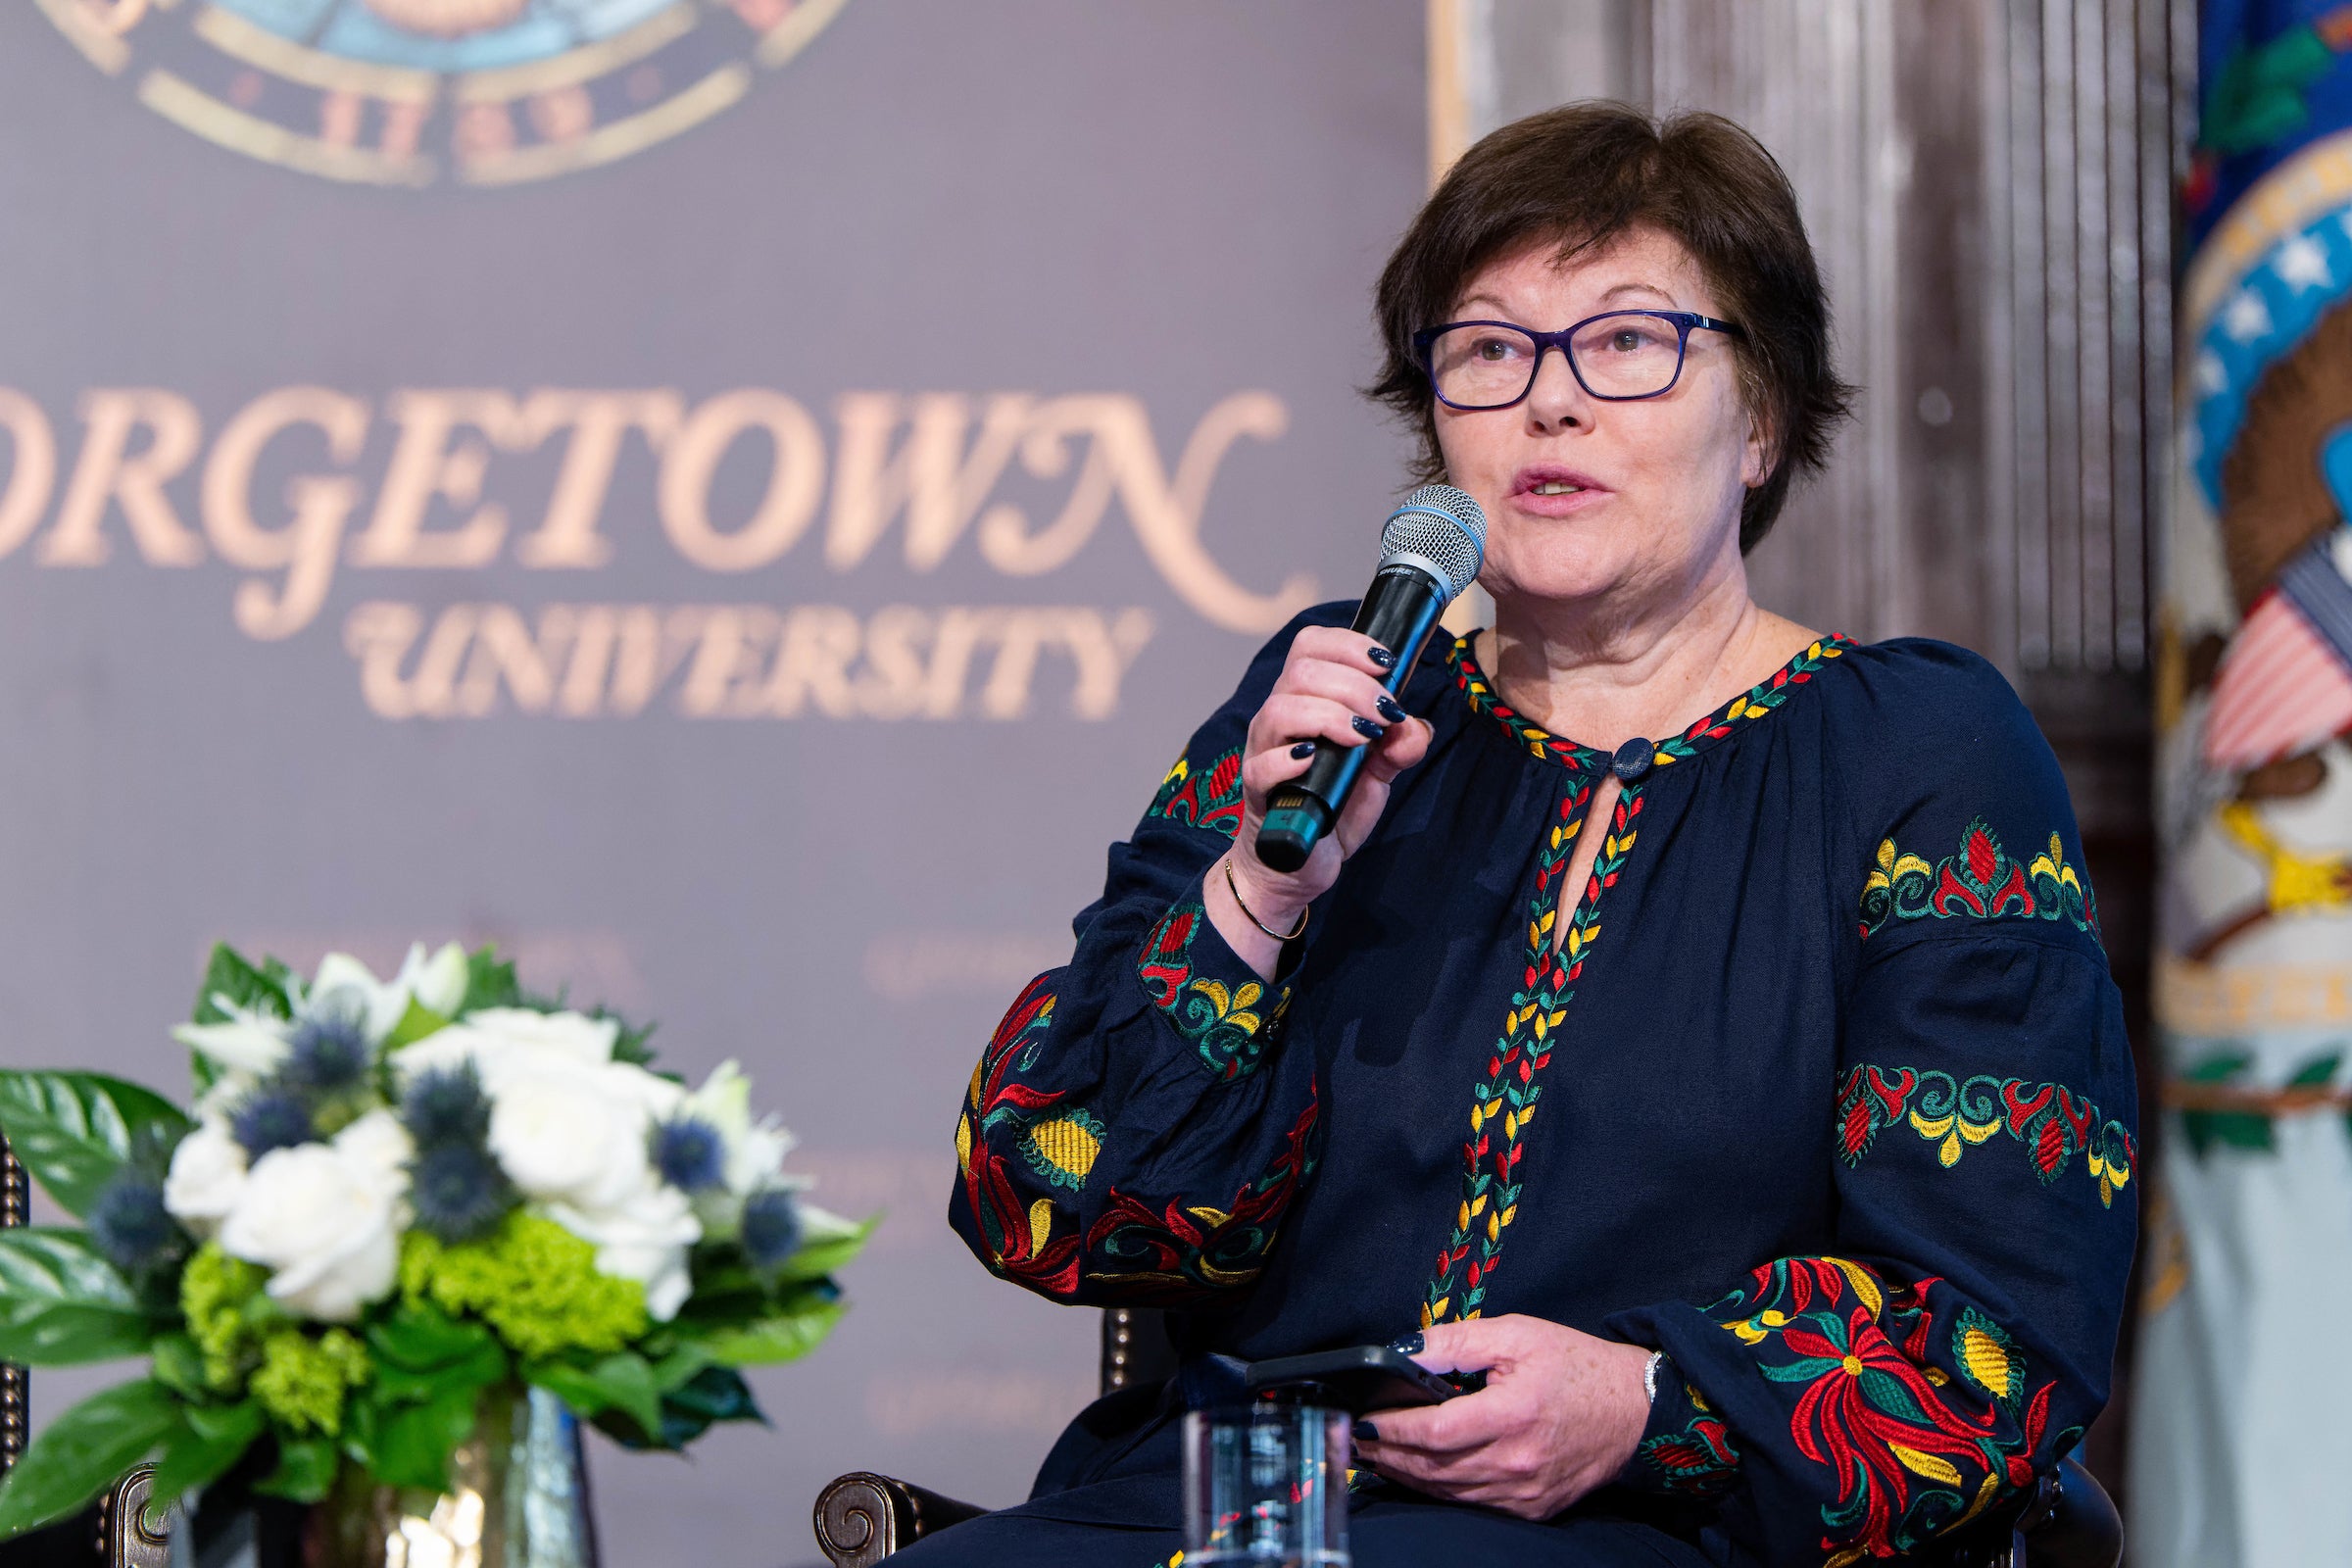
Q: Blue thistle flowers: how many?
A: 7